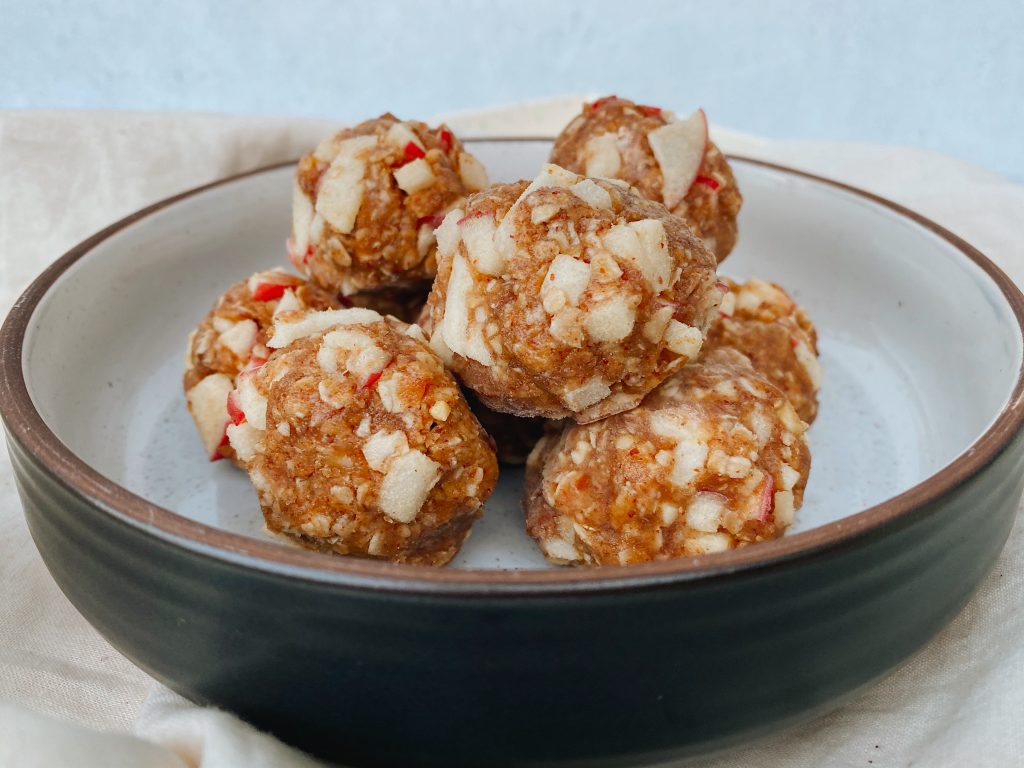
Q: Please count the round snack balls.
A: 7